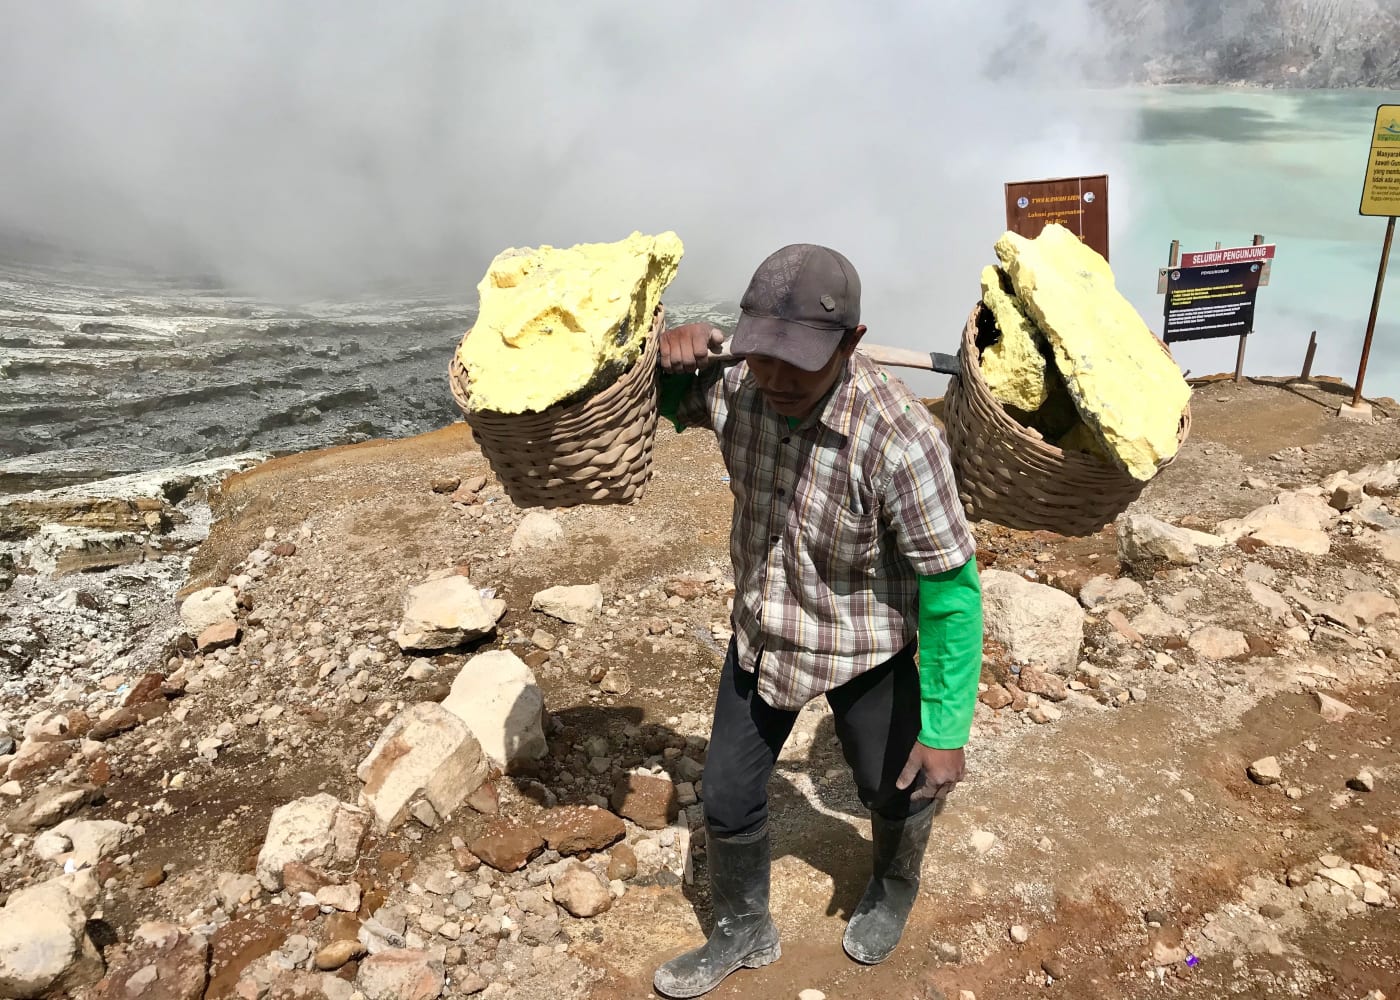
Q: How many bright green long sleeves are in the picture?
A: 2